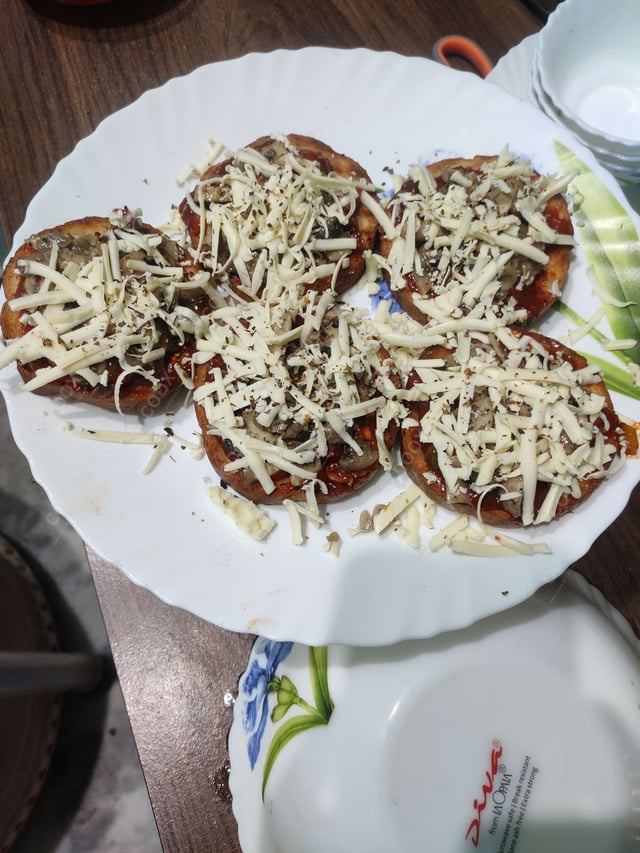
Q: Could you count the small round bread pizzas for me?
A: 5